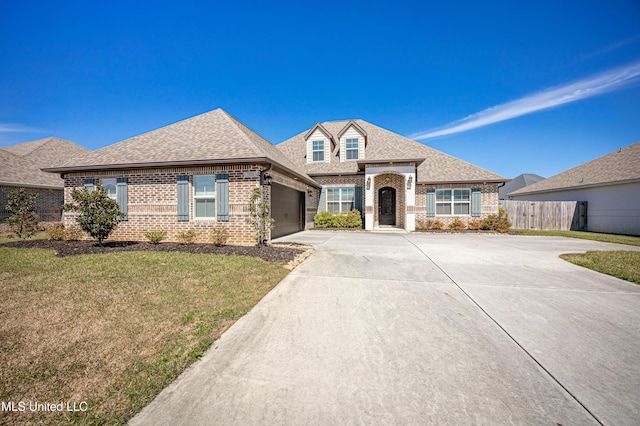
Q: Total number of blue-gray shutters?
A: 8